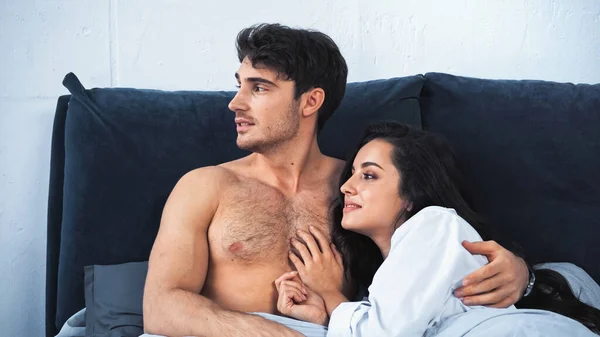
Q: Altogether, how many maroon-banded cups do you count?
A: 0